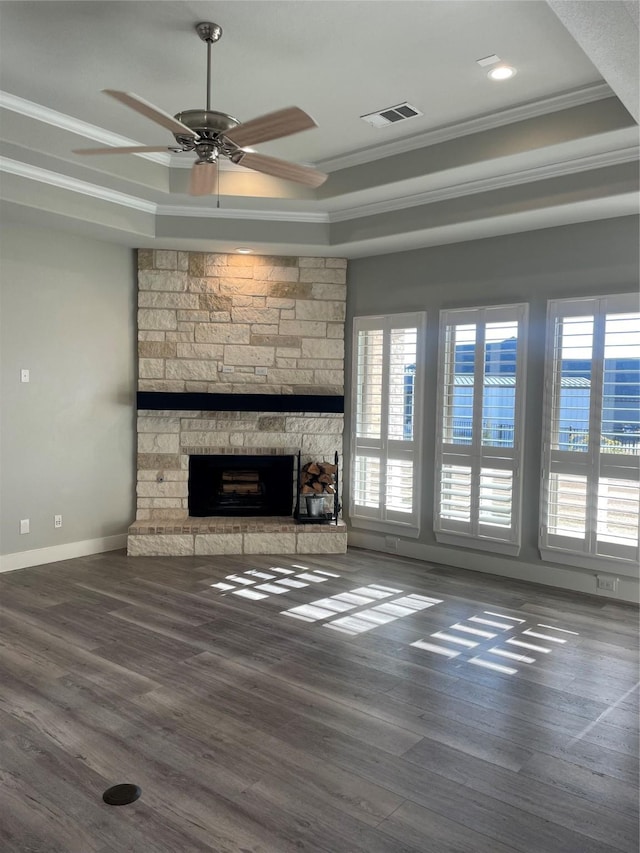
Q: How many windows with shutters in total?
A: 3